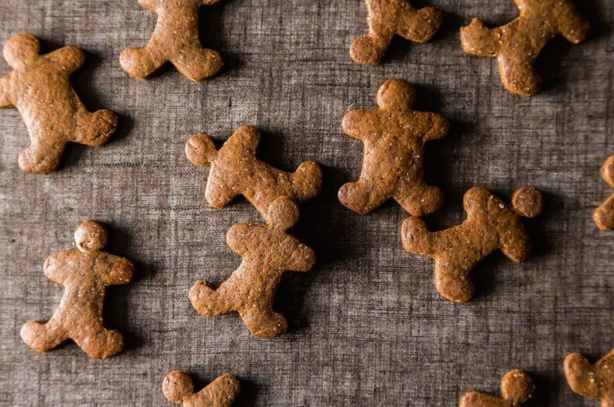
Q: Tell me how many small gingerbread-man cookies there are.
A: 13